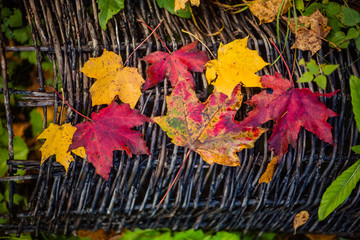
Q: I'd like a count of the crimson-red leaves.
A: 3